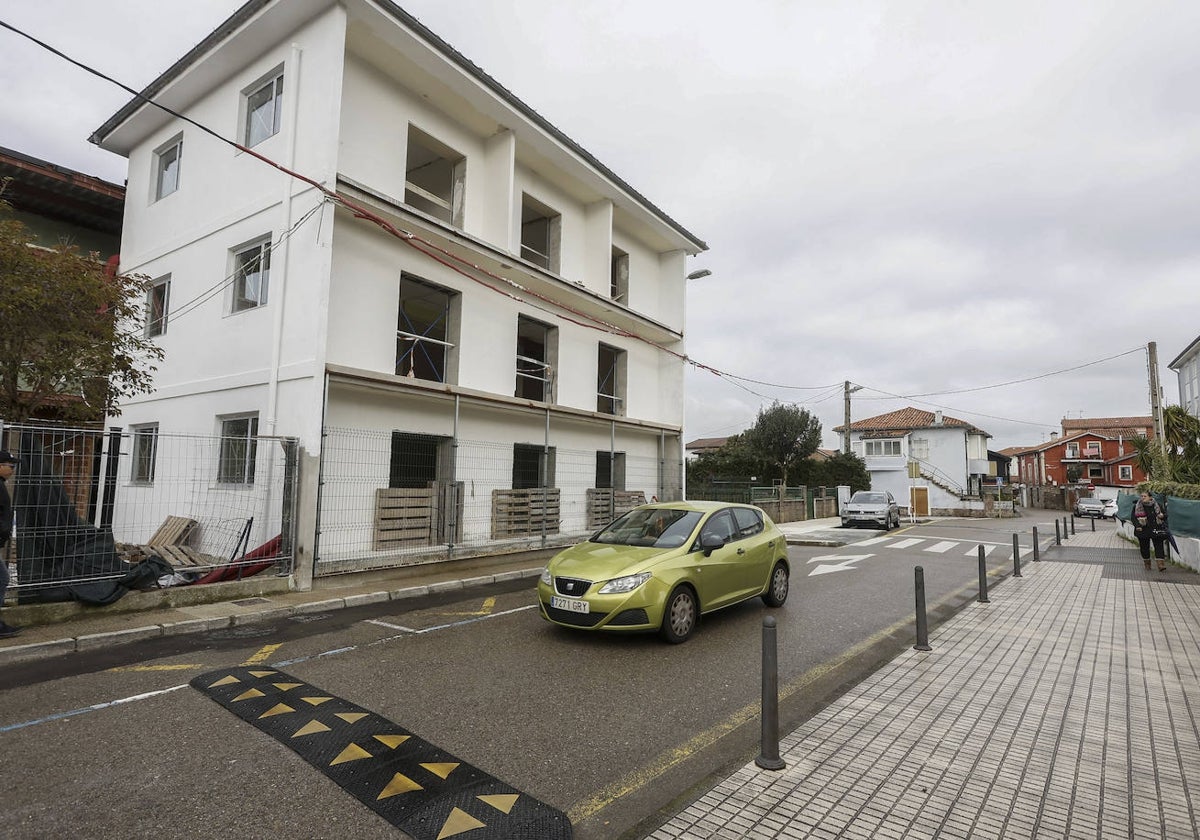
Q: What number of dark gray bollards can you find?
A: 9